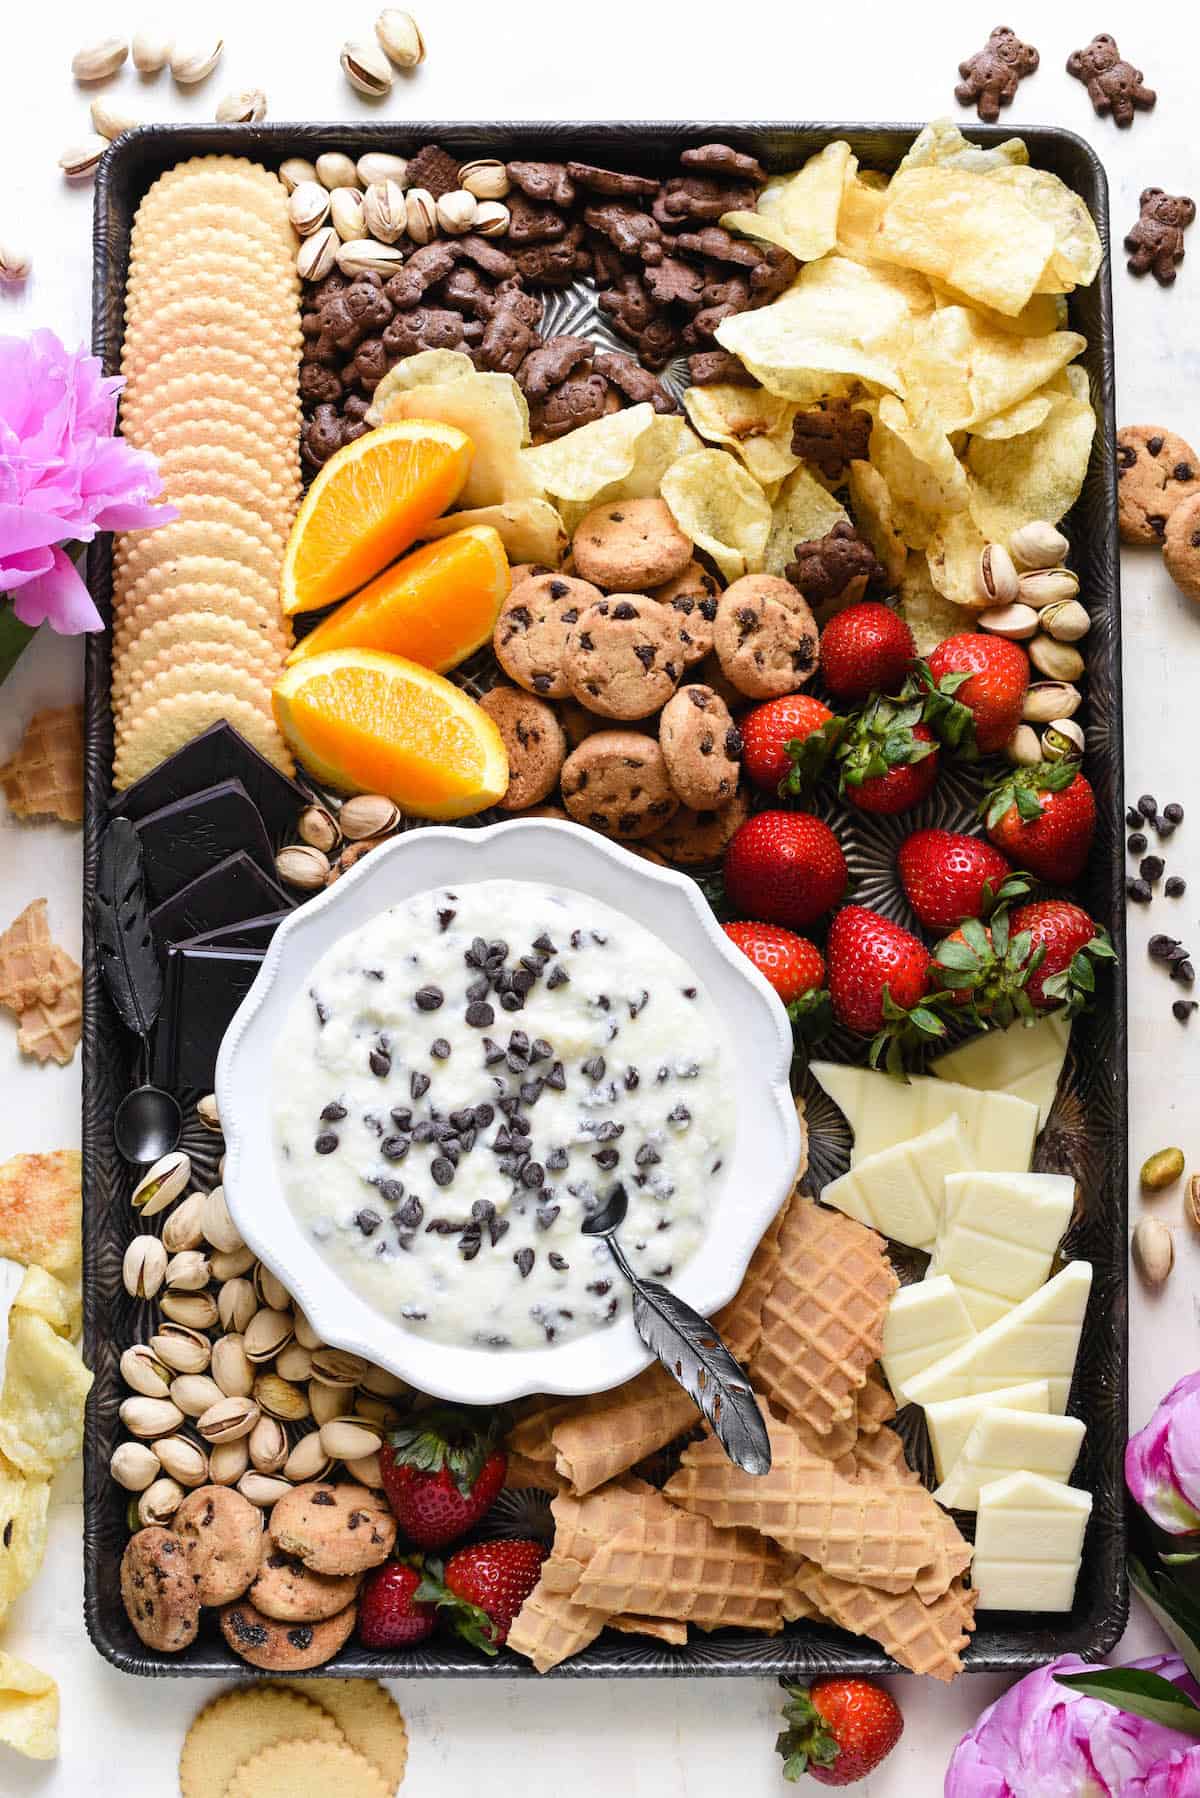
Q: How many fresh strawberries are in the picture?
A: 15